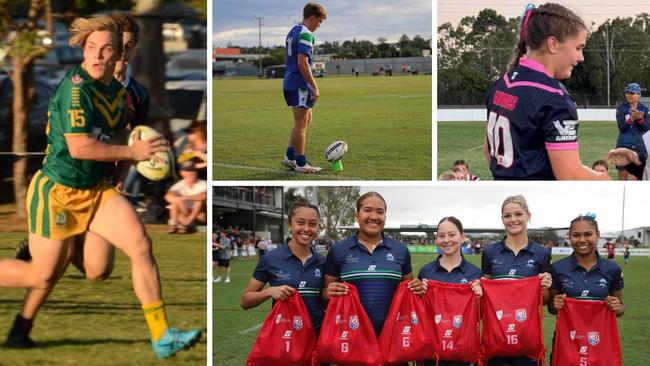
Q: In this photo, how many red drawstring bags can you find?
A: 6